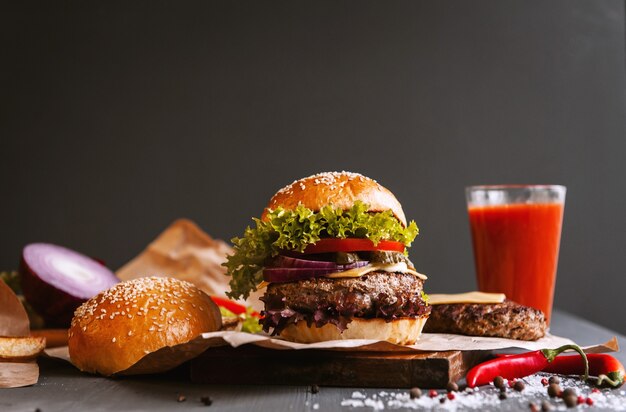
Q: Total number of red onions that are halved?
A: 1